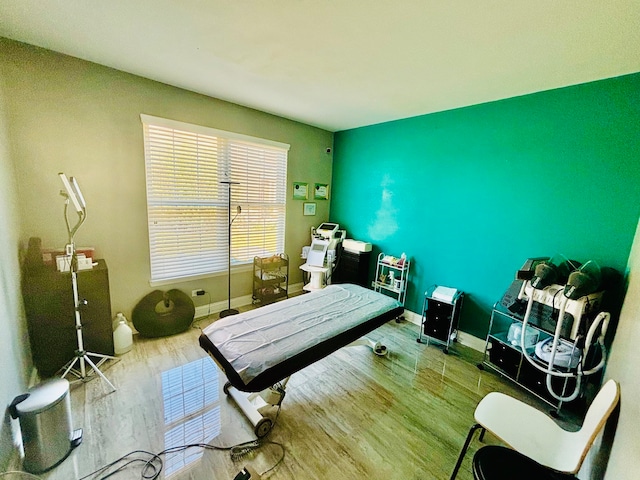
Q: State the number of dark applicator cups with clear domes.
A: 2